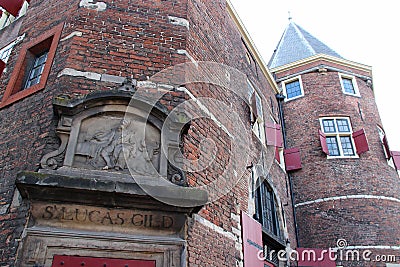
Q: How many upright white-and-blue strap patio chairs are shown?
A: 0